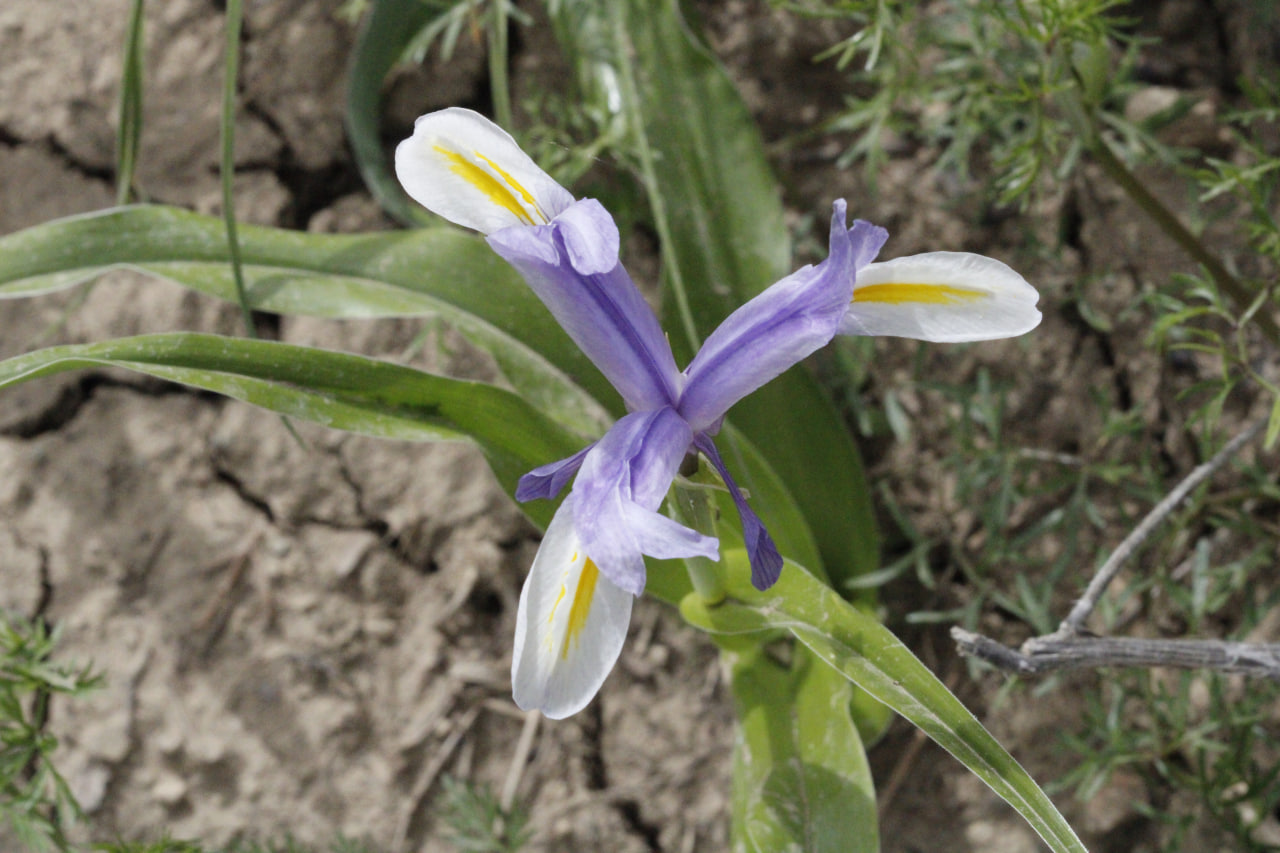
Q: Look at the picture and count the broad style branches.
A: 3